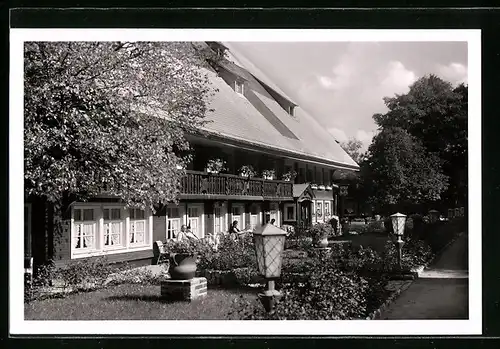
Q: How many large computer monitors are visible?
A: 0